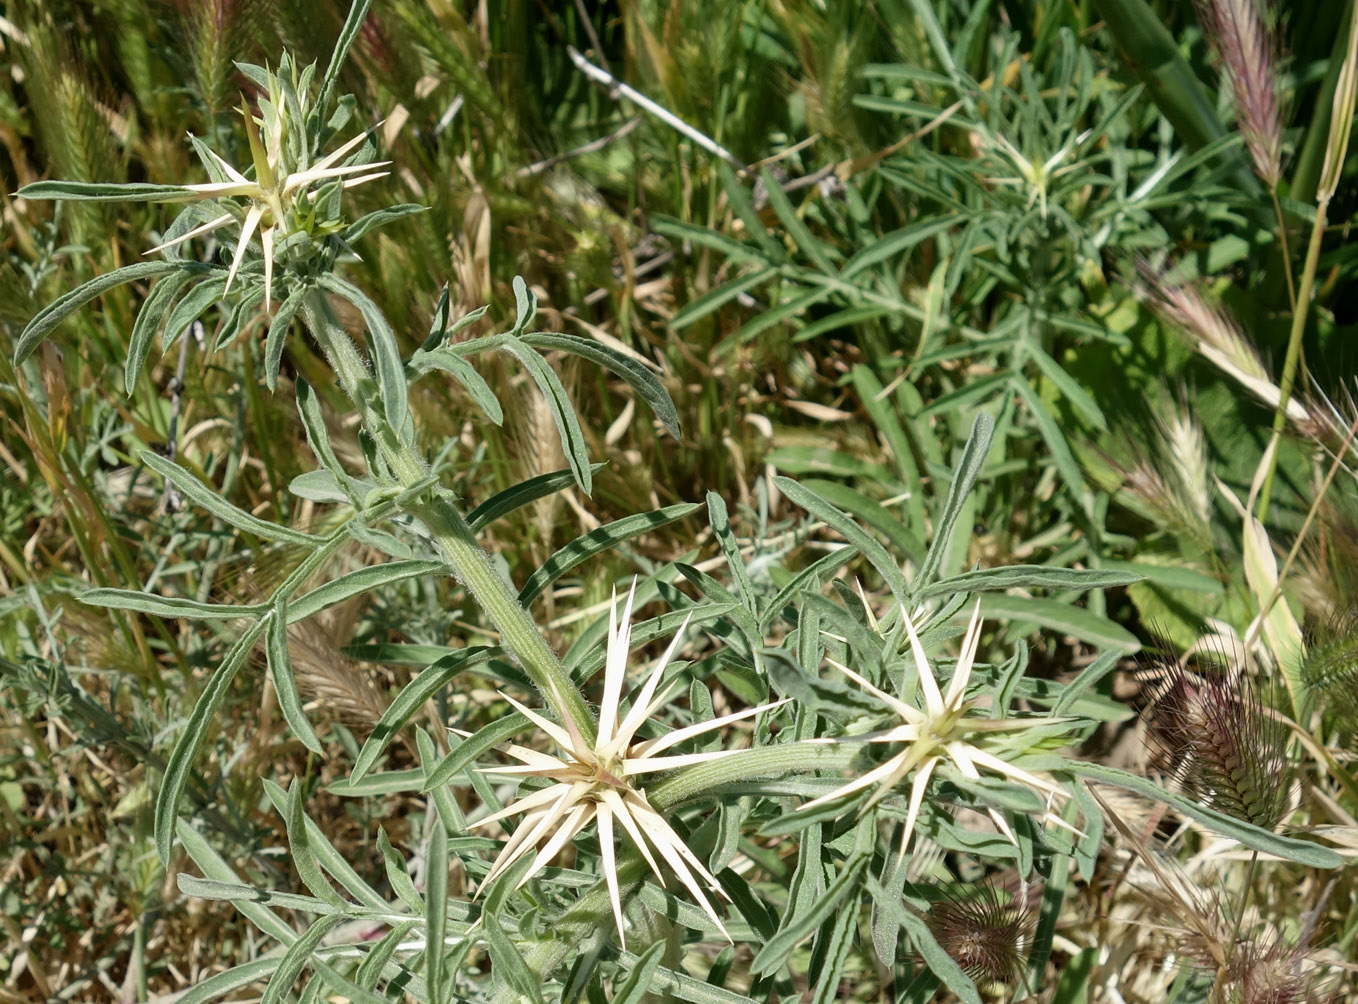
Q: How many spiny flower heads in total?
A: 4